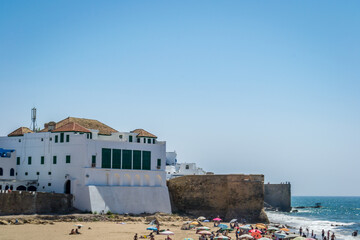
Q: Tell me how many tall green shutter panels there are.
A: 5